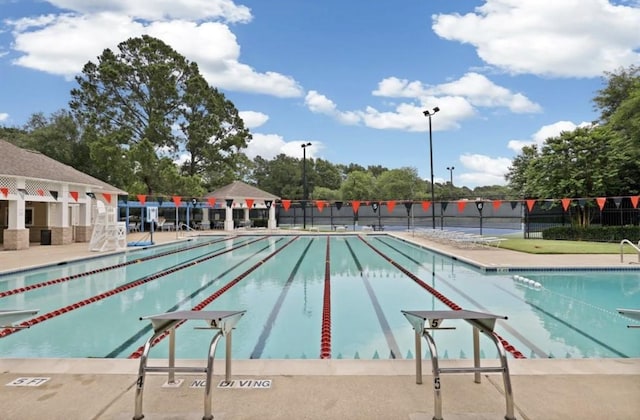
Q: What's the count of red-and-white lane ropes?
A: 5